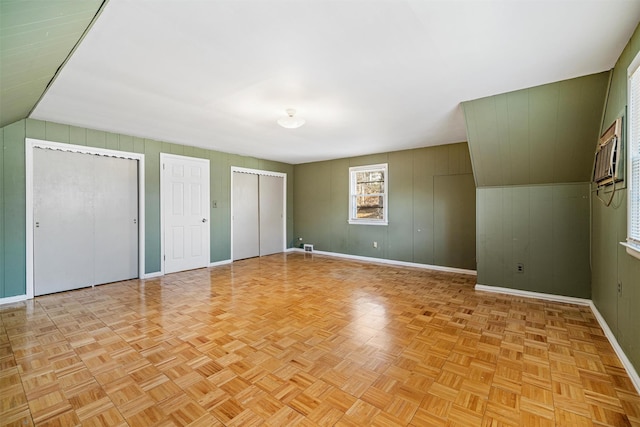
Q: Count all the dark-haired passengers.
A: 0